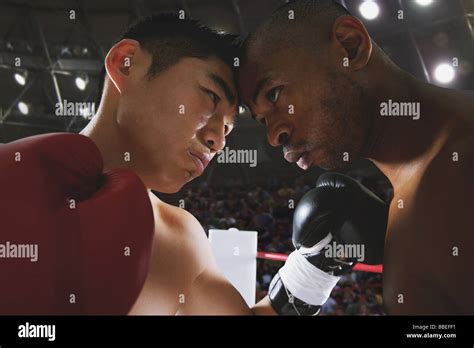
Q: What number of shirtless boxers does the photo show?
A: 2